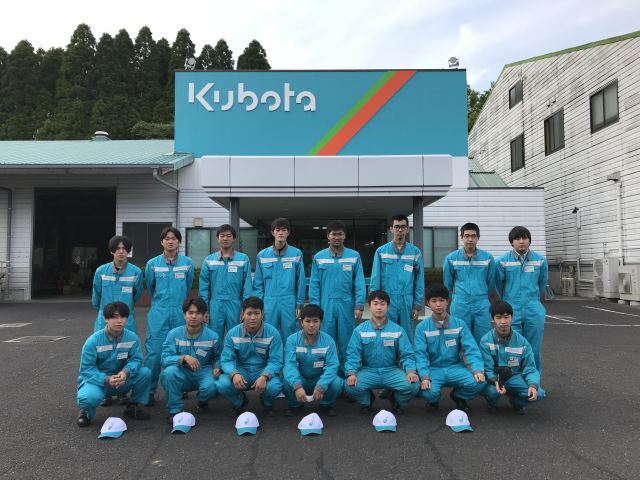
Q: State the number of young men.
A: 15